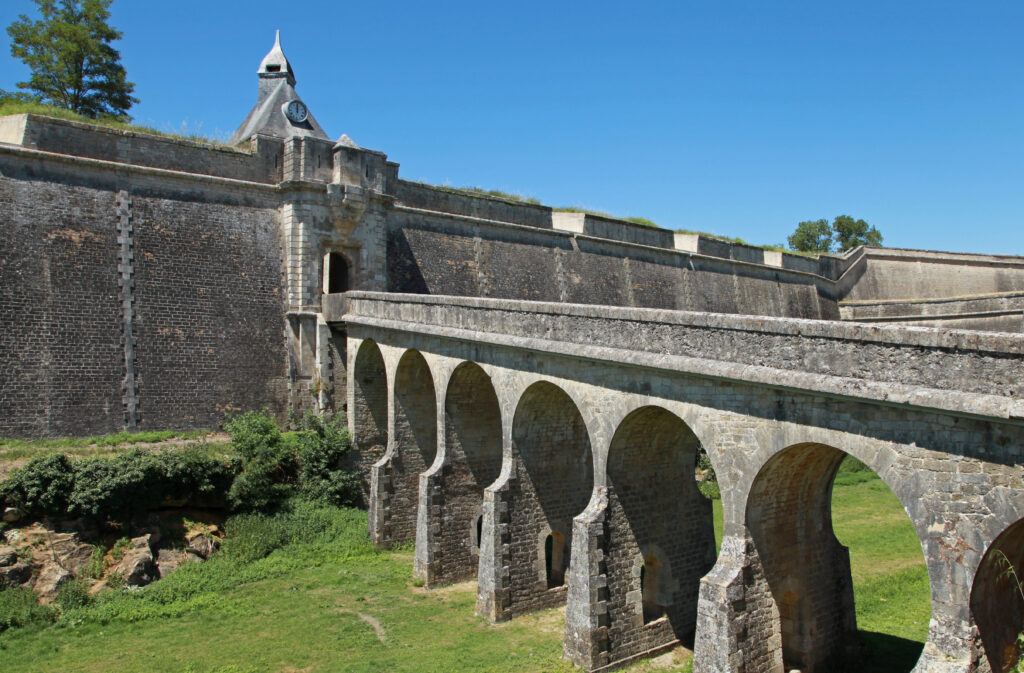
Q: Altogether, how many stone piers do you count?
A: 6